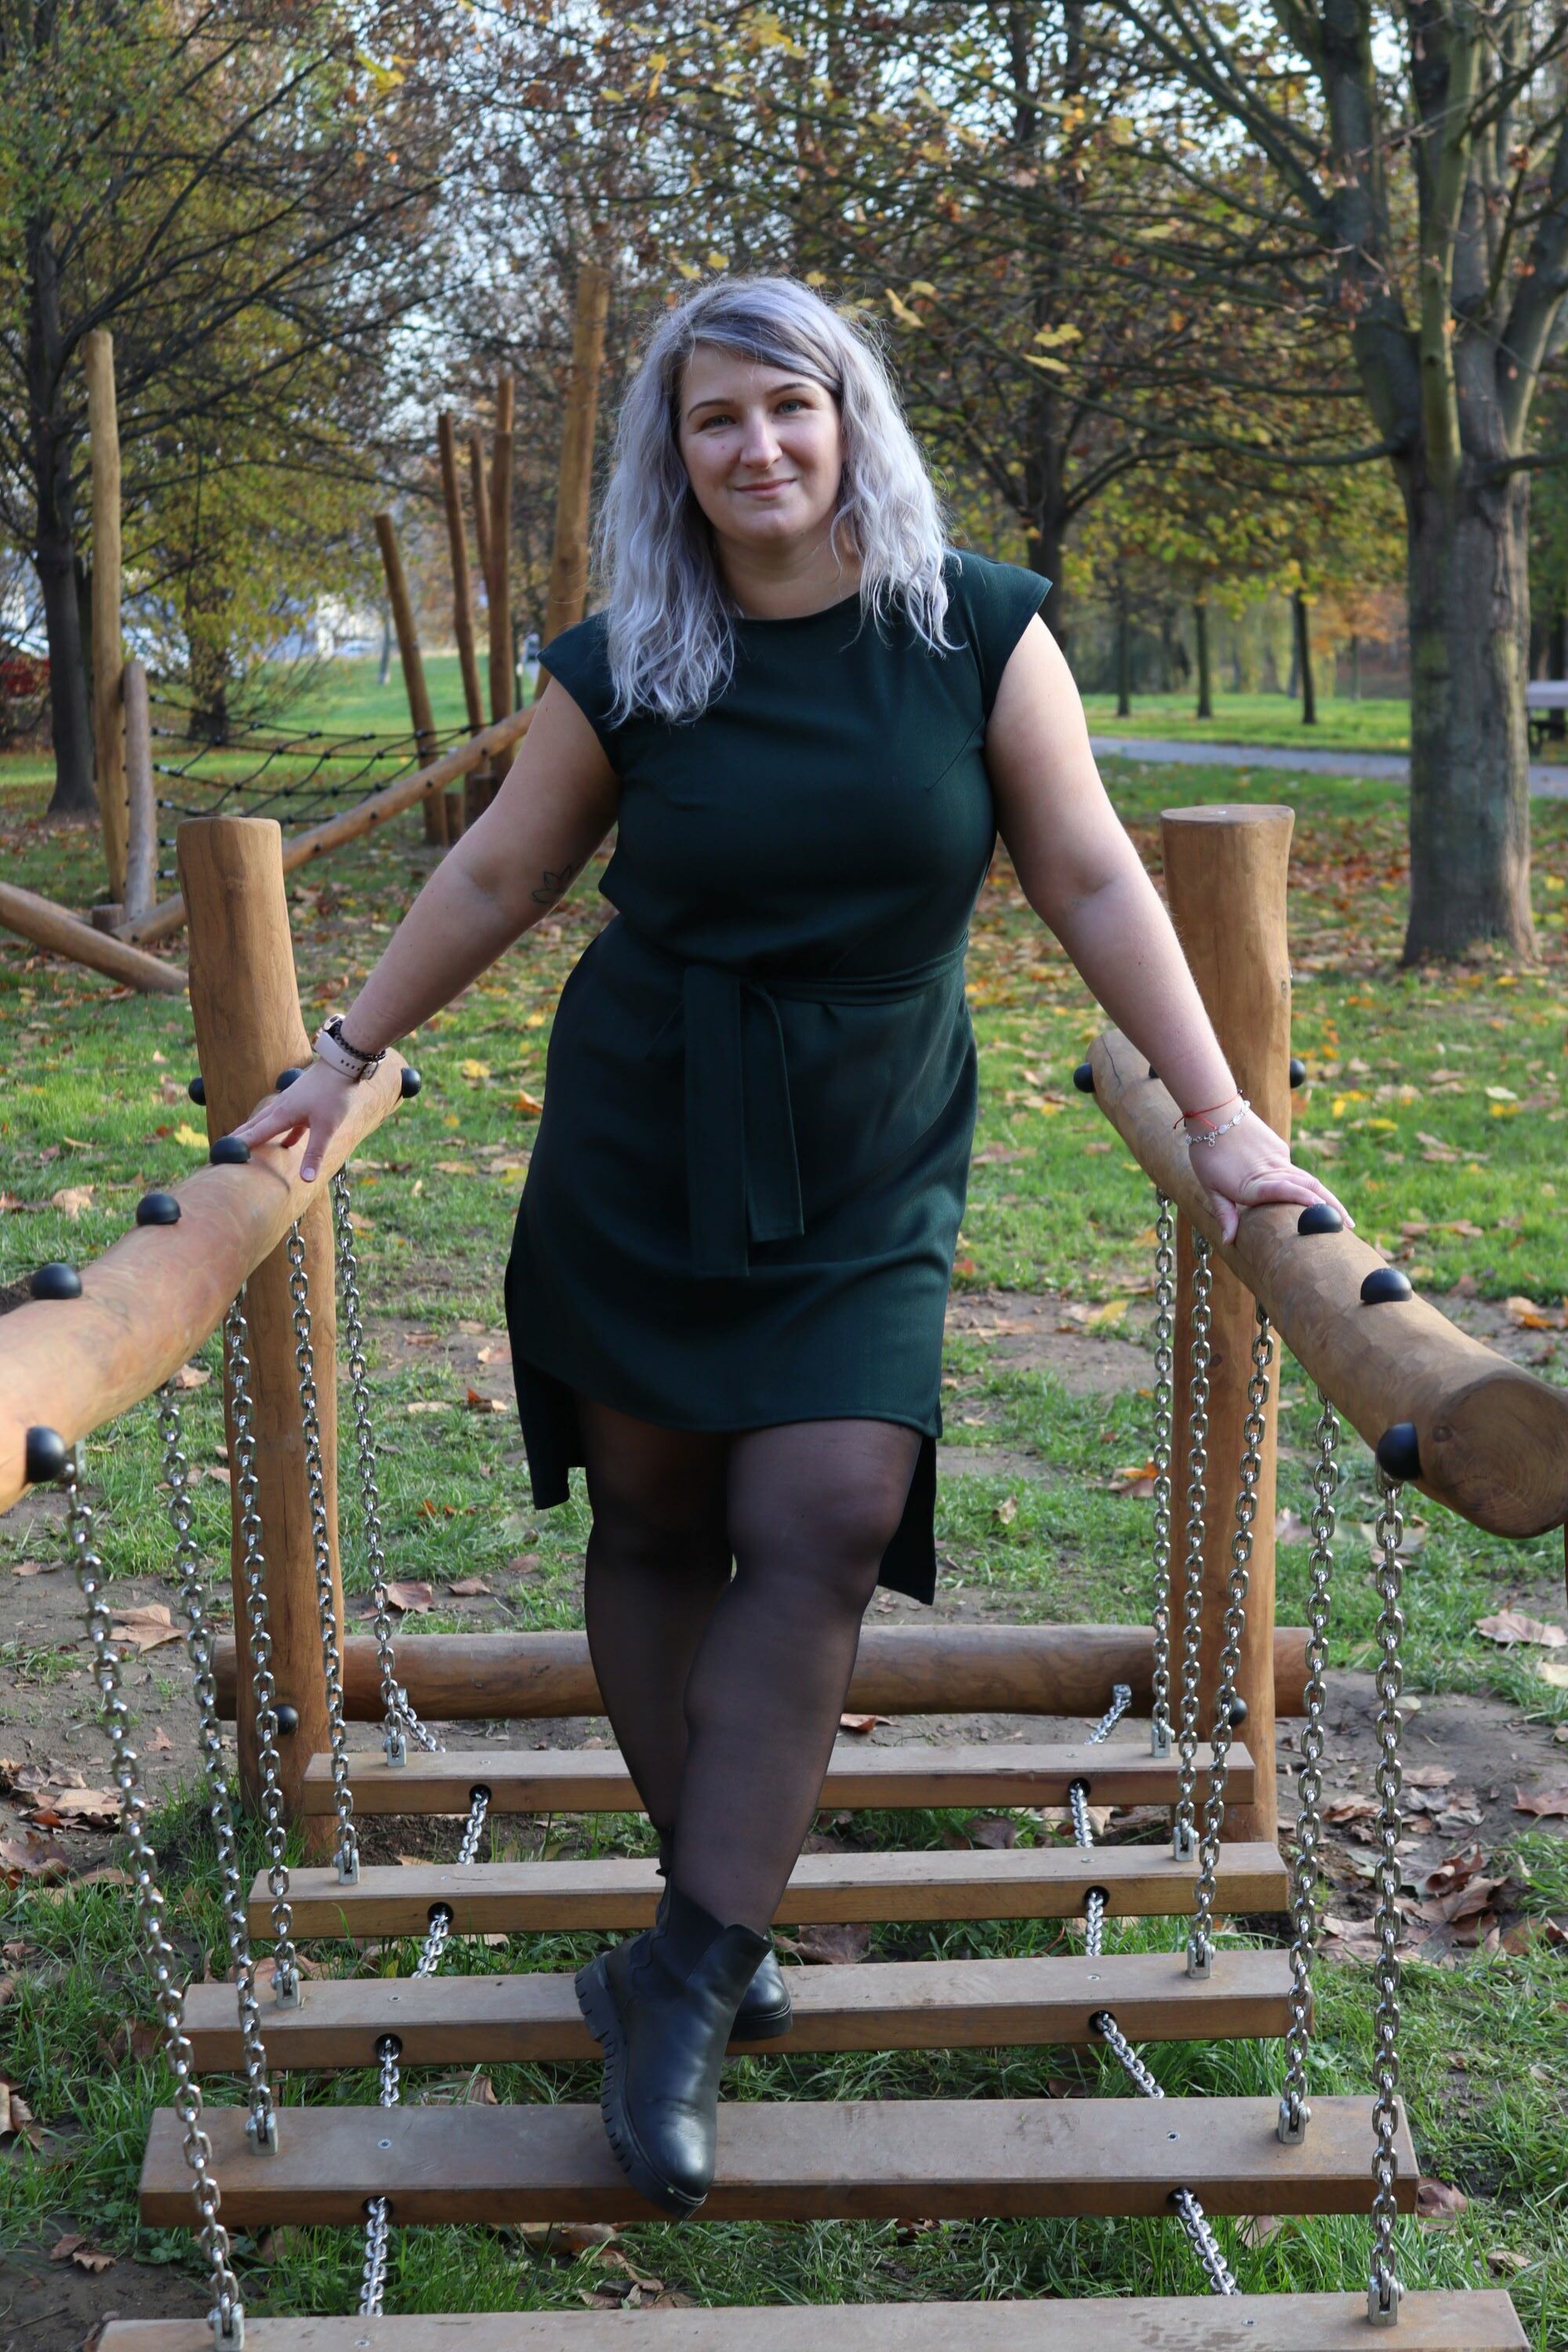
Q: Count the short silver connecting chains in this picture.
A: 10